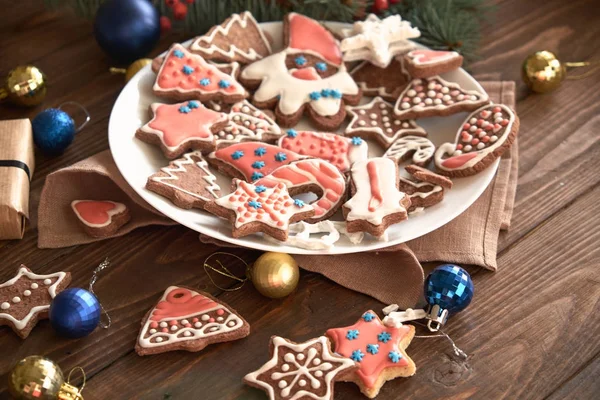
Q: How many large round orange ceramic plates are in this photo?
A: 0